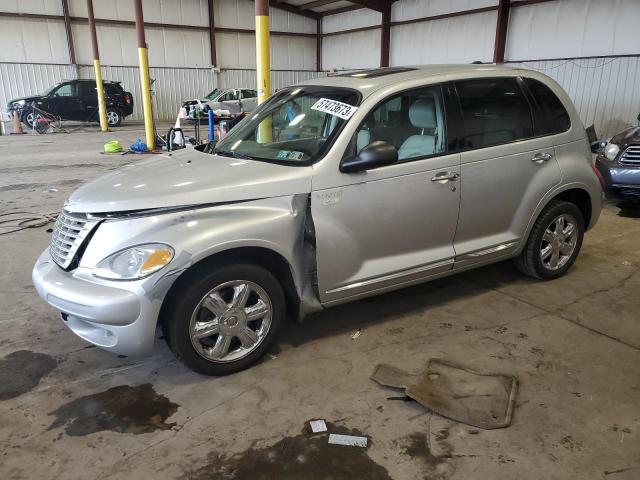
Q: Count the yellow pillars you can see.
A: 3